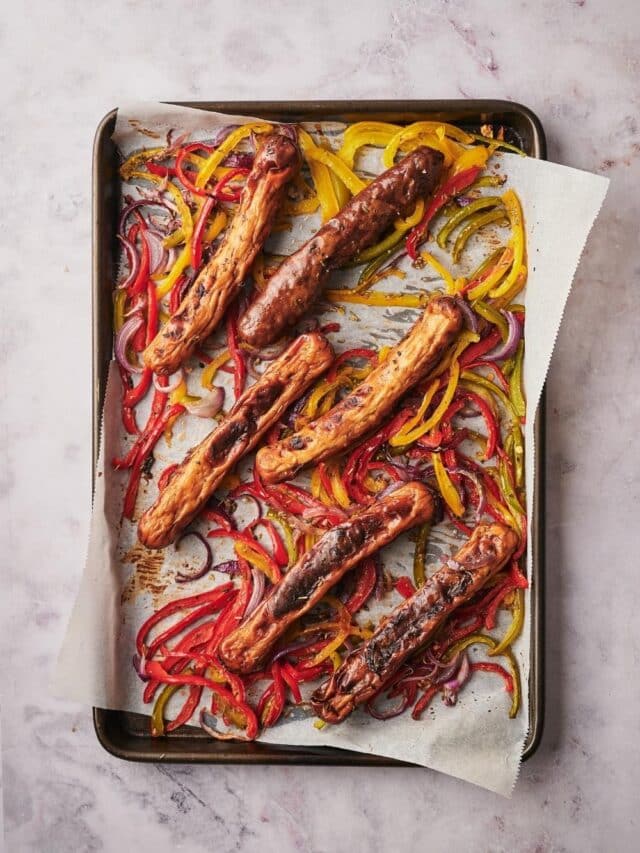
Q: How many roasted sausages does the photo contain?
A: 6